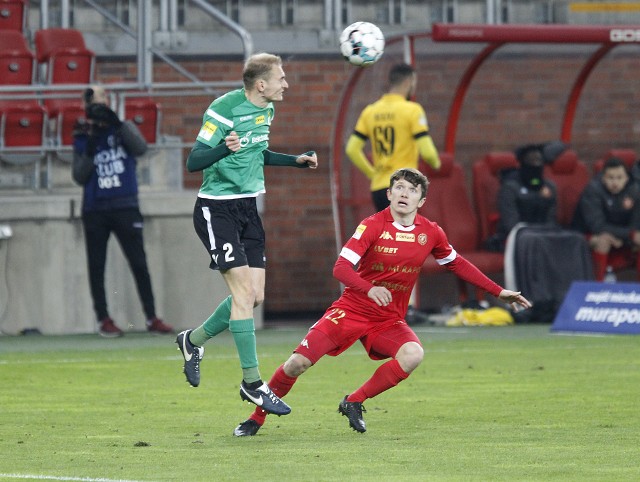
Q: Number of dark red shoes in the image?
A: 2